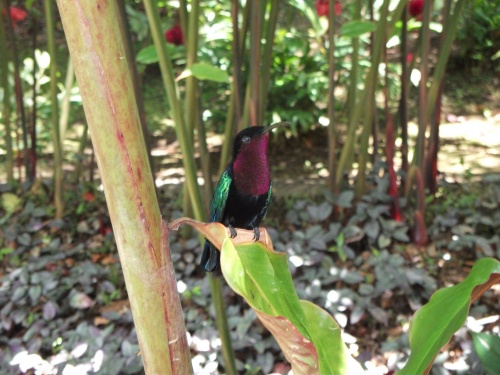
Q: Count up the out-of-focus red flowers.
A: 4